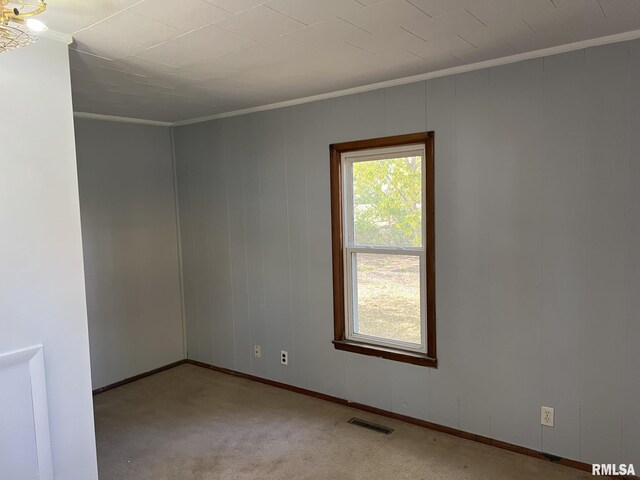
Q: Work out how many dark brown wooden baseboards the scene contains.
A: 2